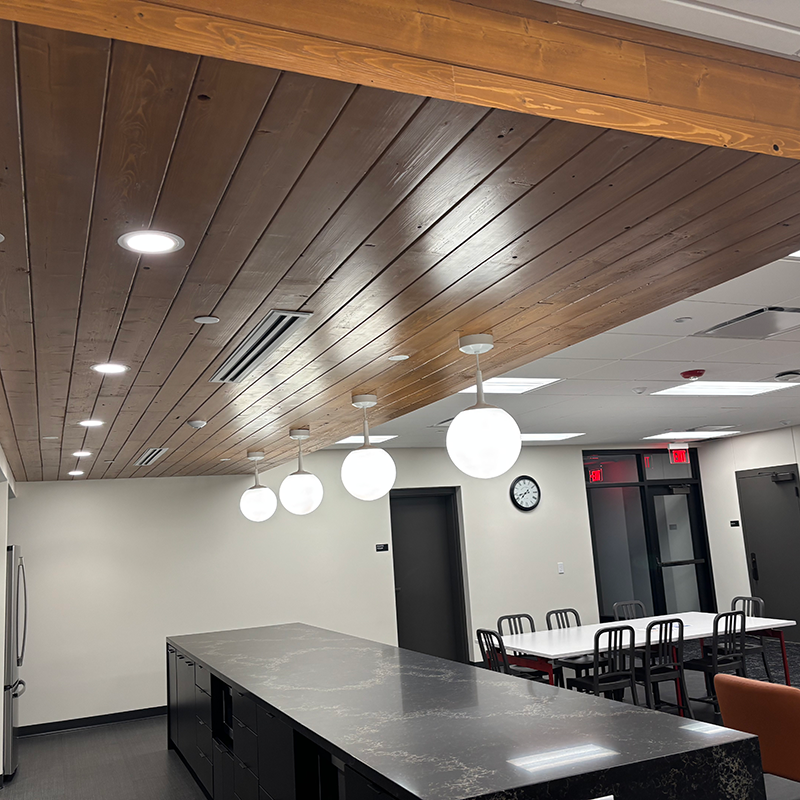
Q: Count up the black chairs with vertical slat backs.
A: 8